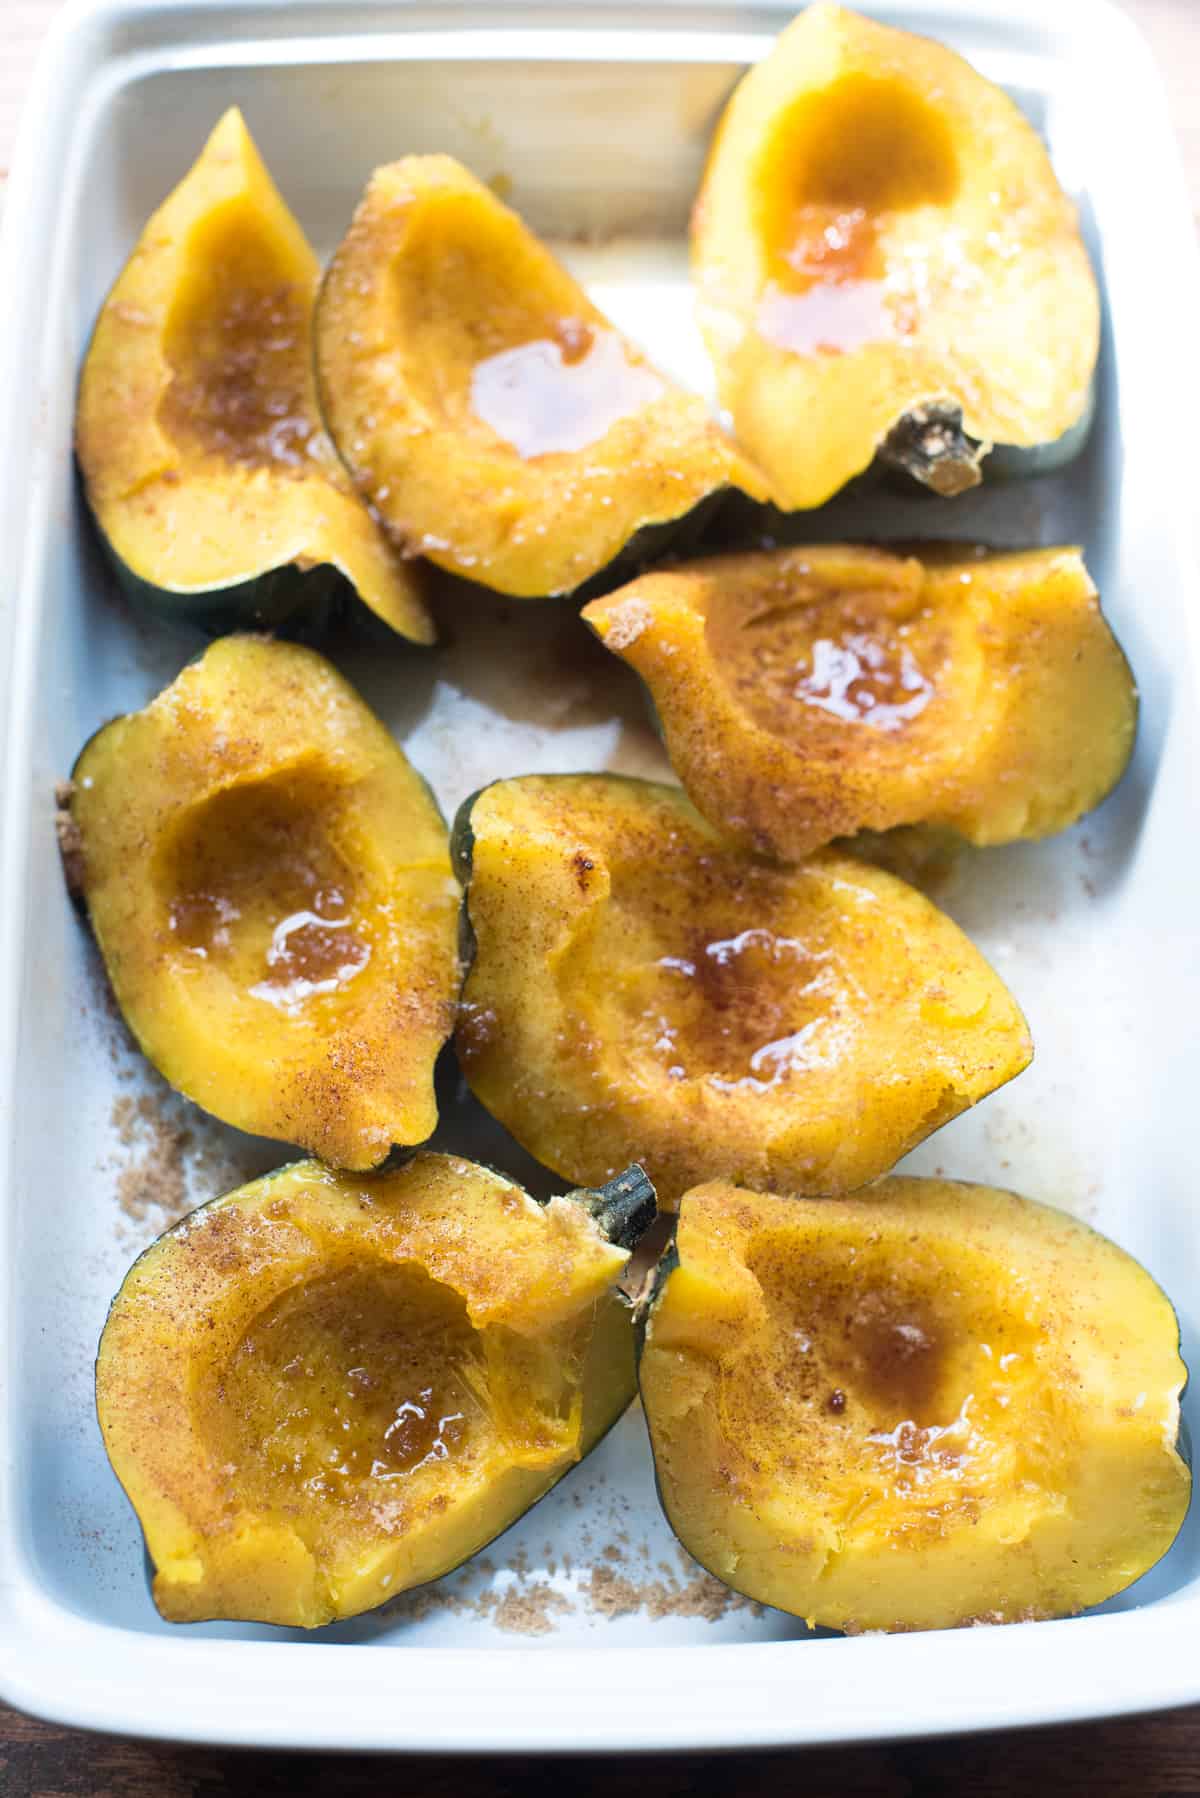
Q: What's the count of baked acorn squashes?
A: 8